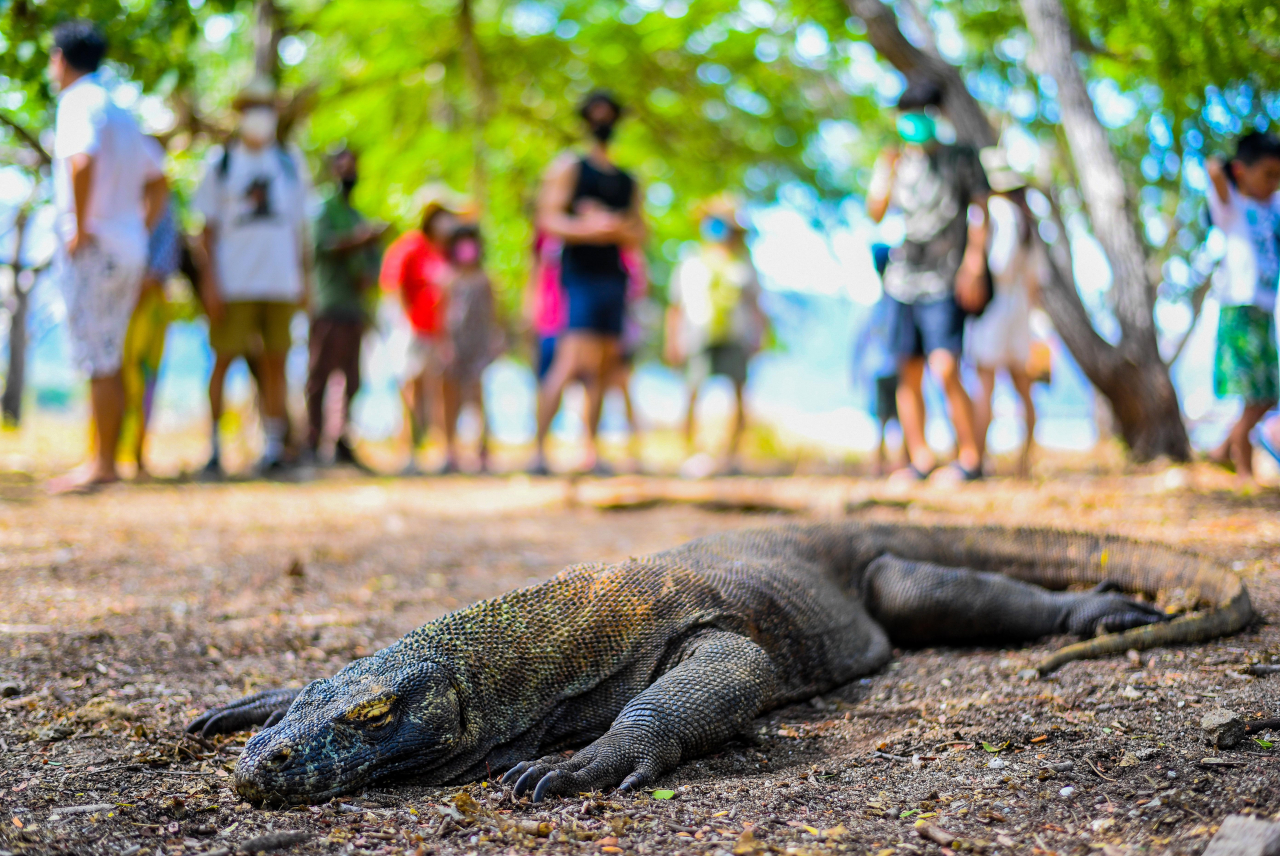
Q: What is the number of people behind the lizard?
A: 13